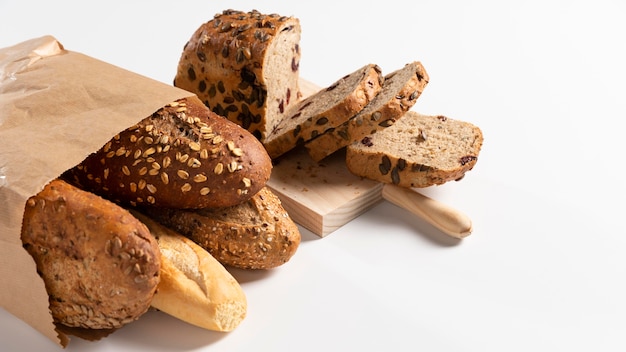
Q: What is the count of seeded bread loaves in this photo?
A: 4